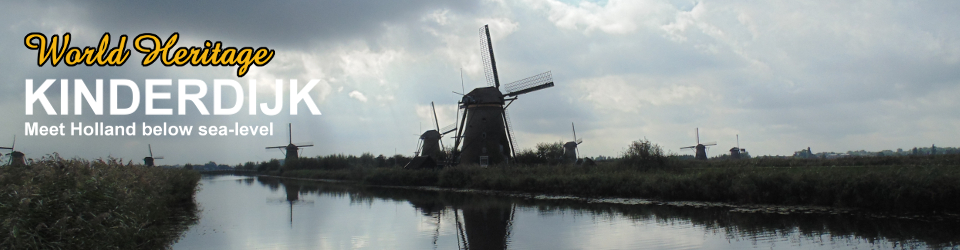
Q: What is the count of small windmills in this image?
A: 7